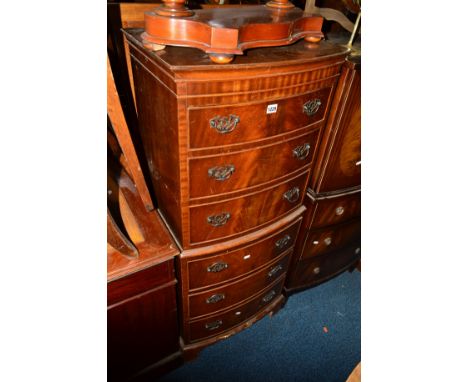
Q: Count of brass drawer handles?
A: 12